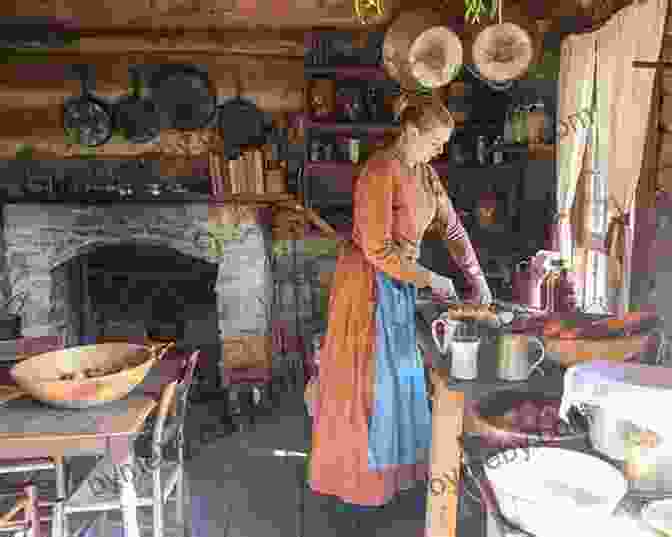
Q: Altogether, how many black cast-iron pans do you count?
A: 4